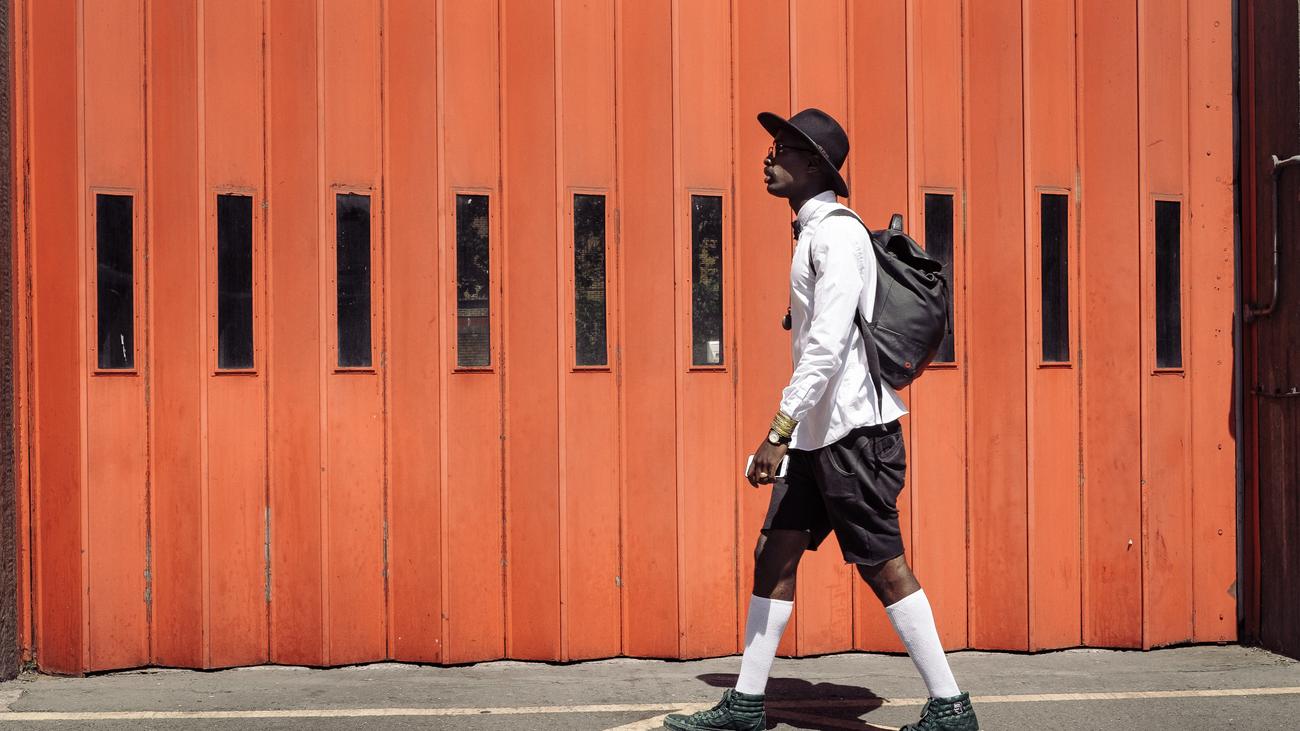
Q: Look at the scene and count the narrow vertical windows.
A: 9